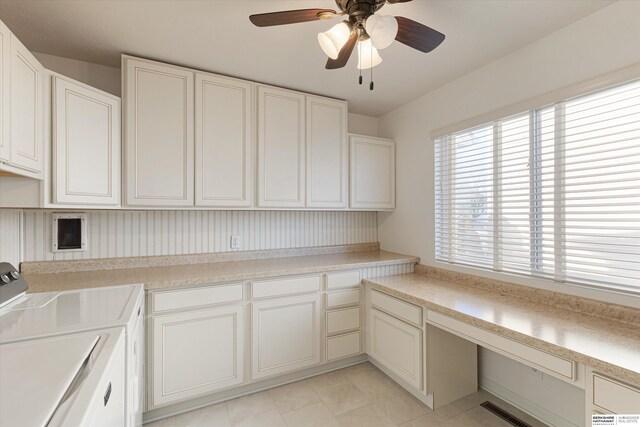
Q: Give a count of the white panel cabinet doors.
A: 11